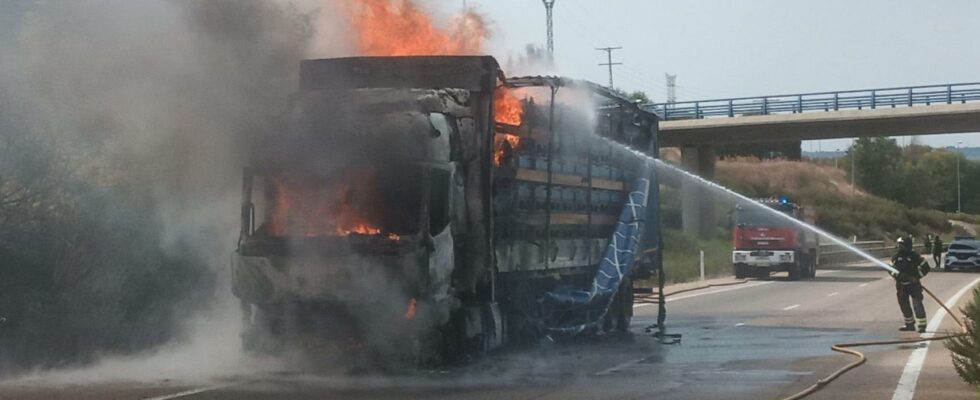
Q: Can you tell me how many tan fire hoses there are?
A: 1